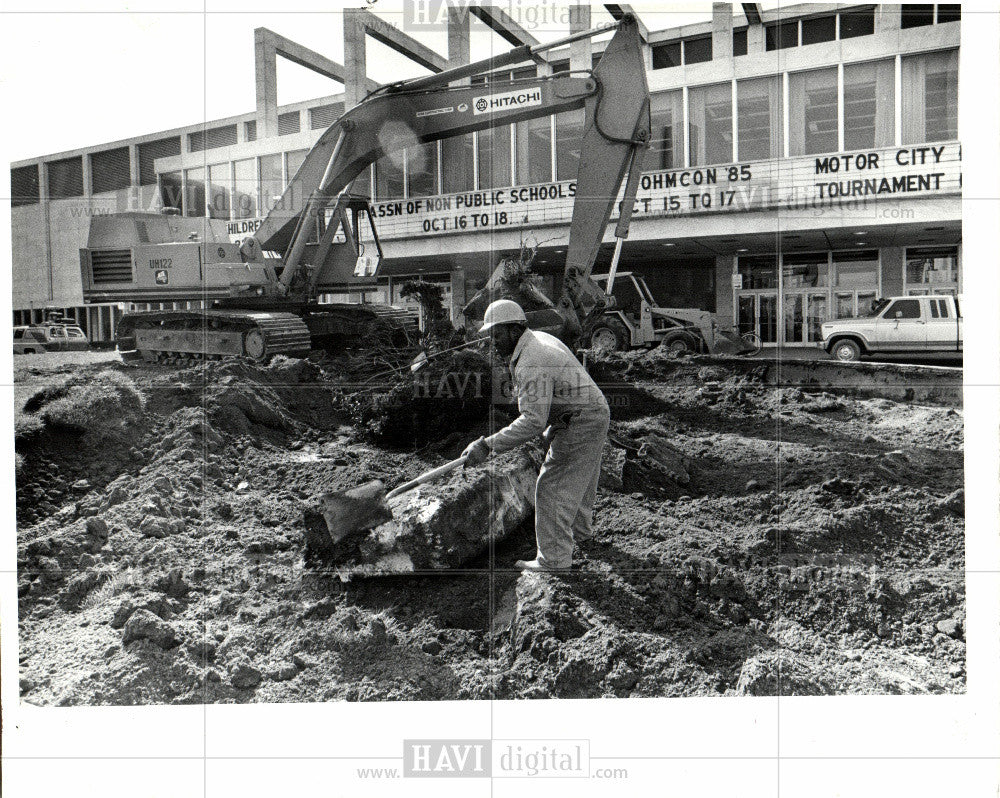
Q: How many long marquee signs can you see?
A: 1